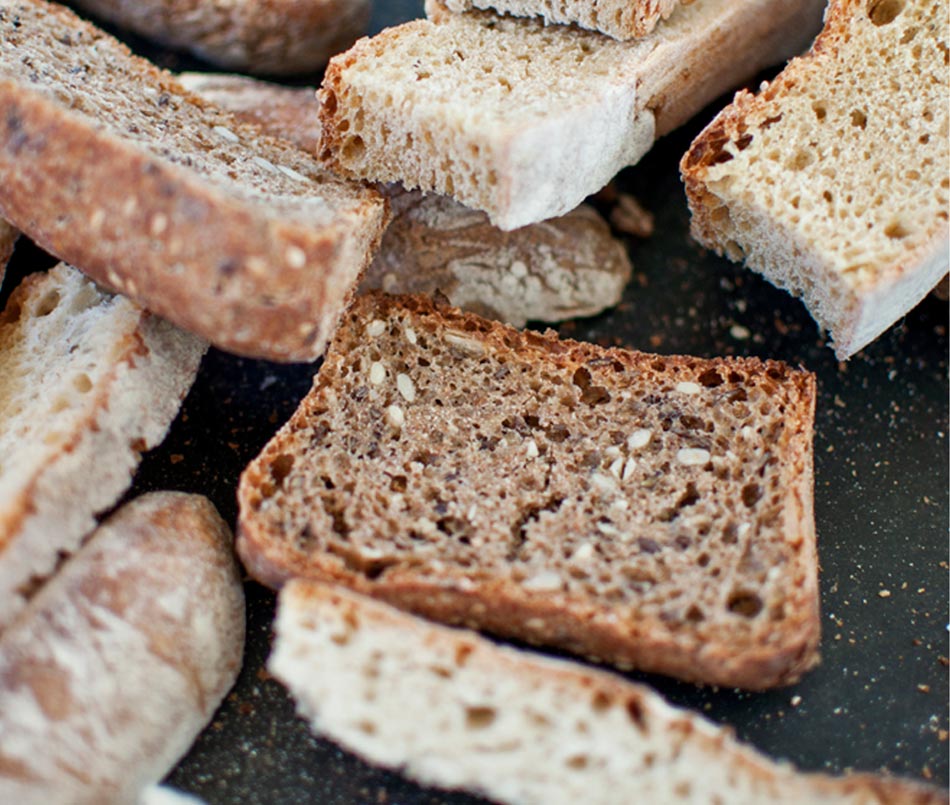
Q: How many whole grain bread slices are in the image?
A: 2